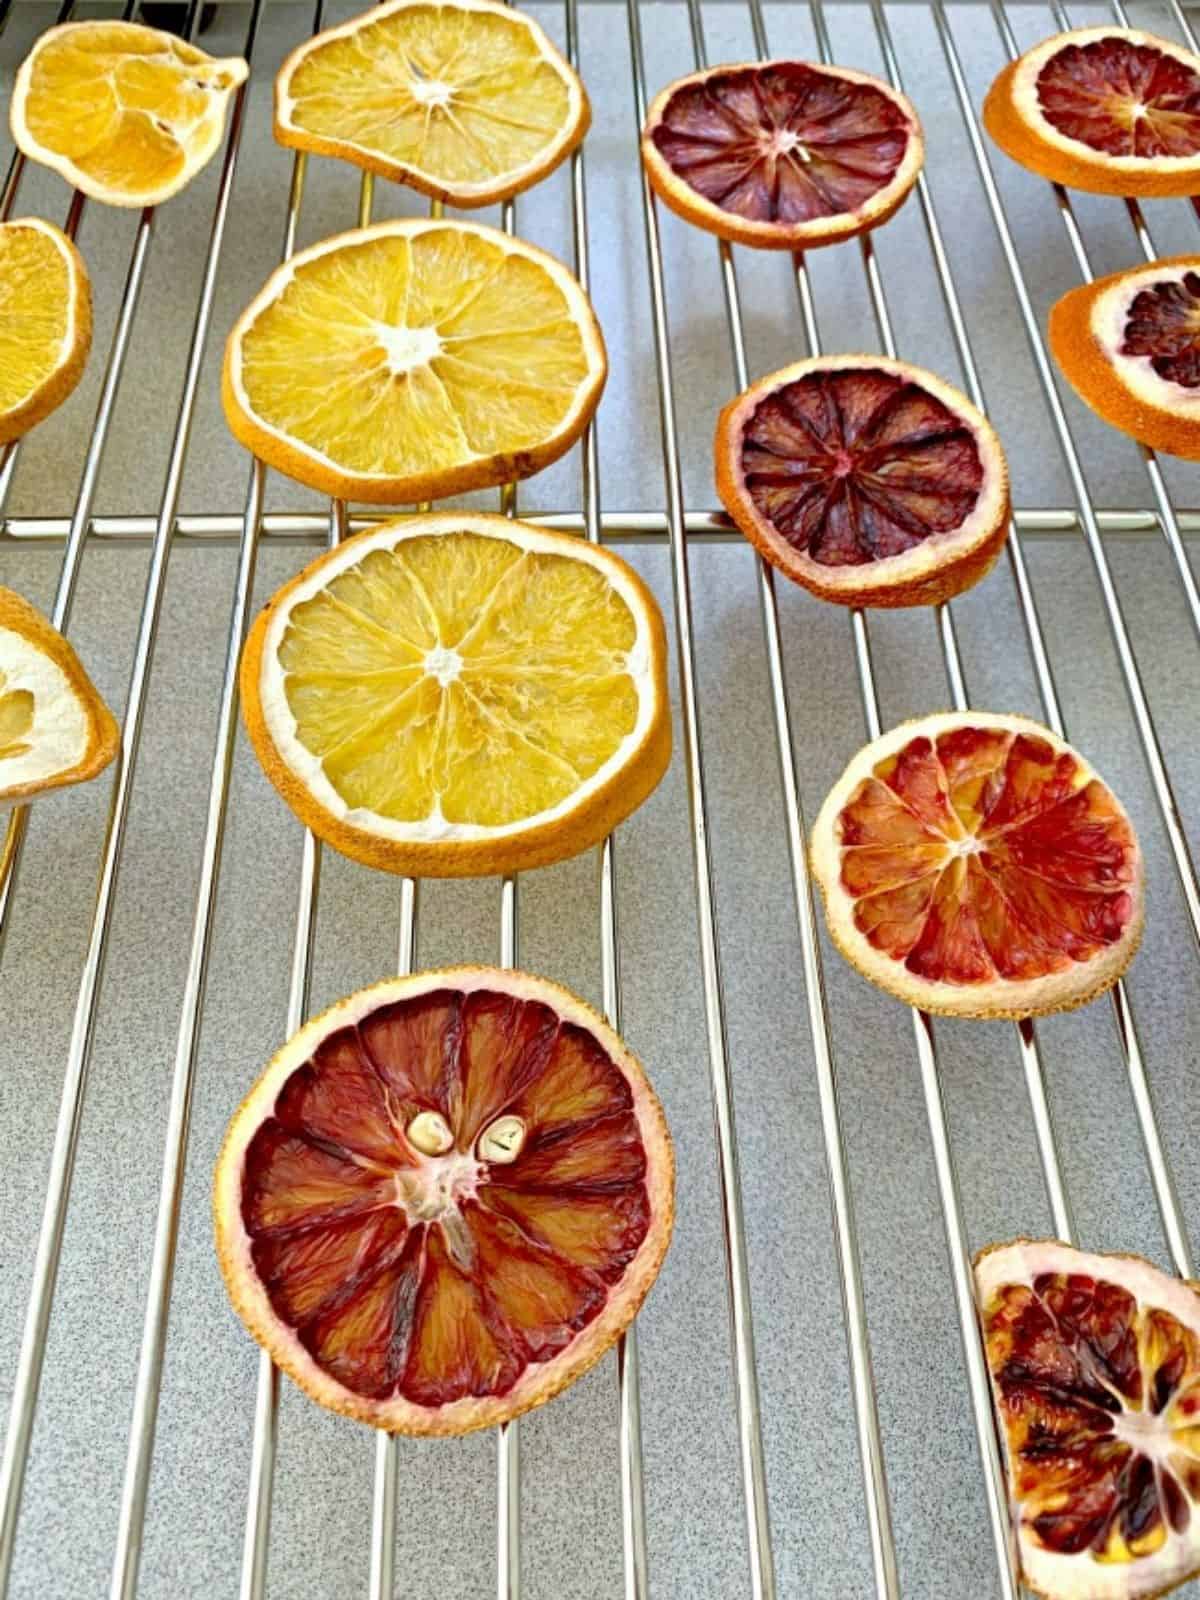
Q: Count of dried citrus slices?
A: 13